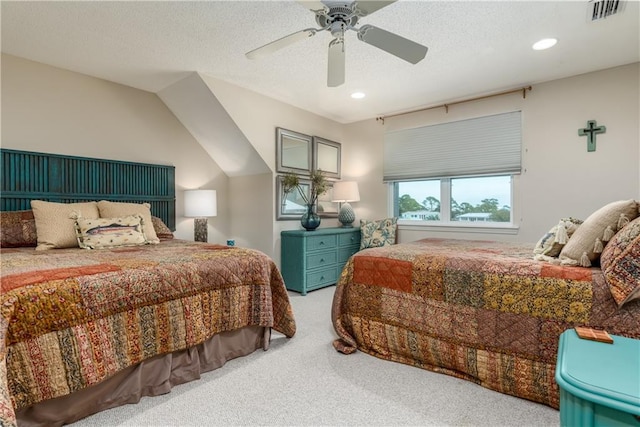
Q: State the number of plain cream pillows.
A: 3